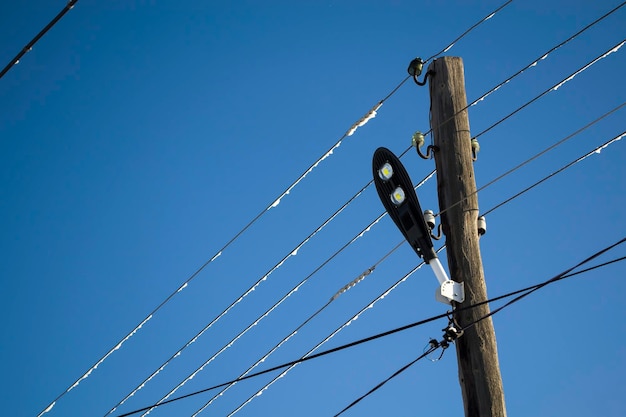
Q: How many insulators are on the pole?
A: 5